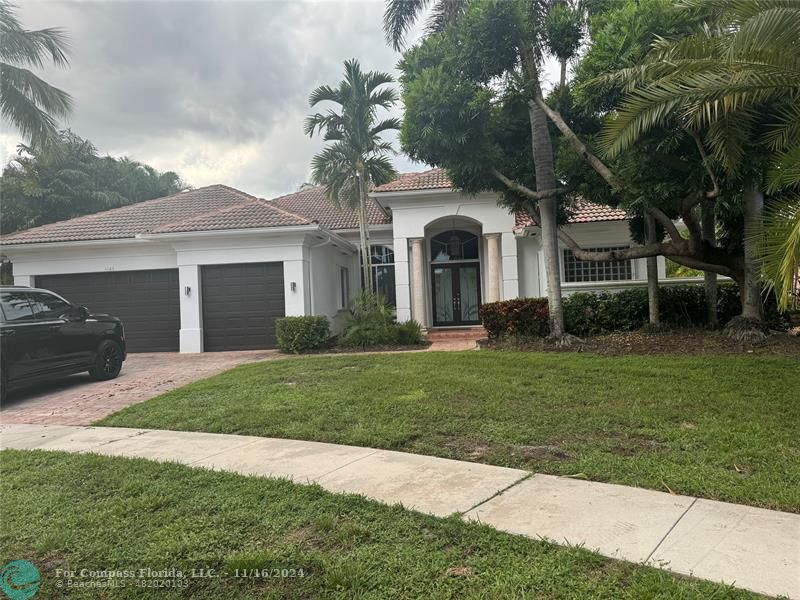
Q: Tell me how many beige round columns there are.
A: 2